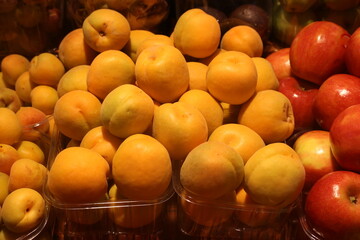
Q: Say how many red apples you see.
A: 8